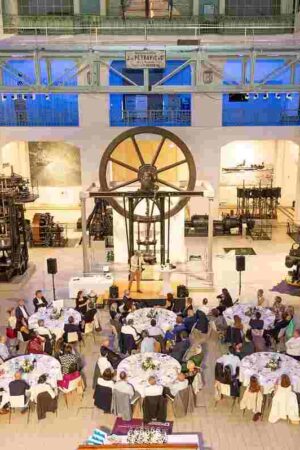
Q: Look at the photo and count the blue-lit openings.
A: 3